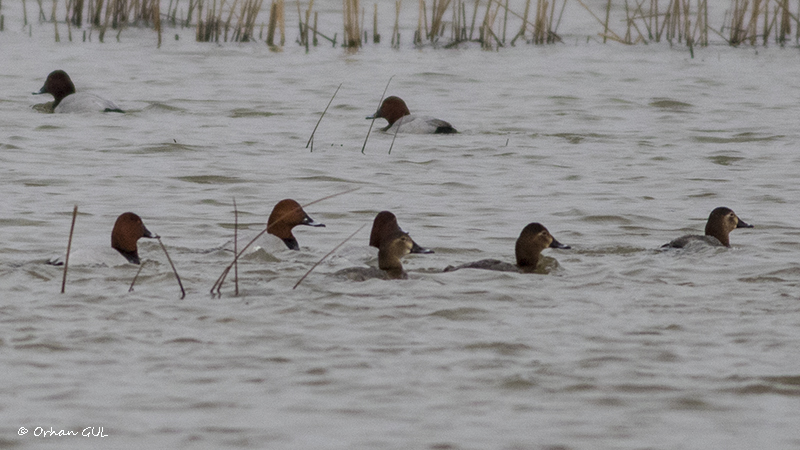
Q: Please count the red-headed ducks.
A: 5